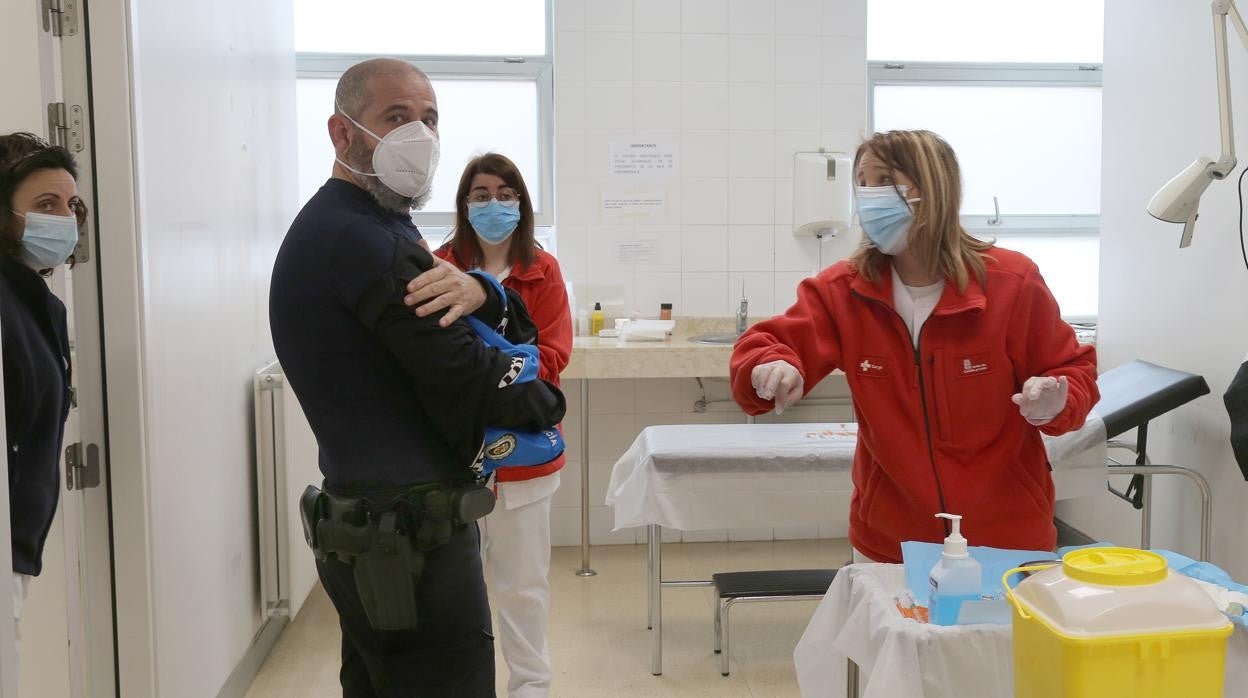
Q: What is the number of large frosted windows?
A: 2